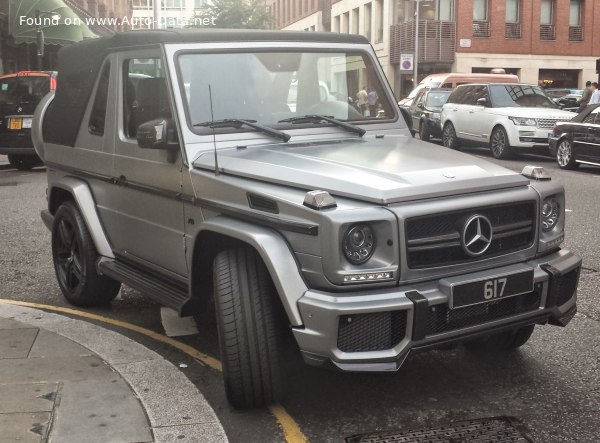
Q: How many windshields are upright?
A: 1